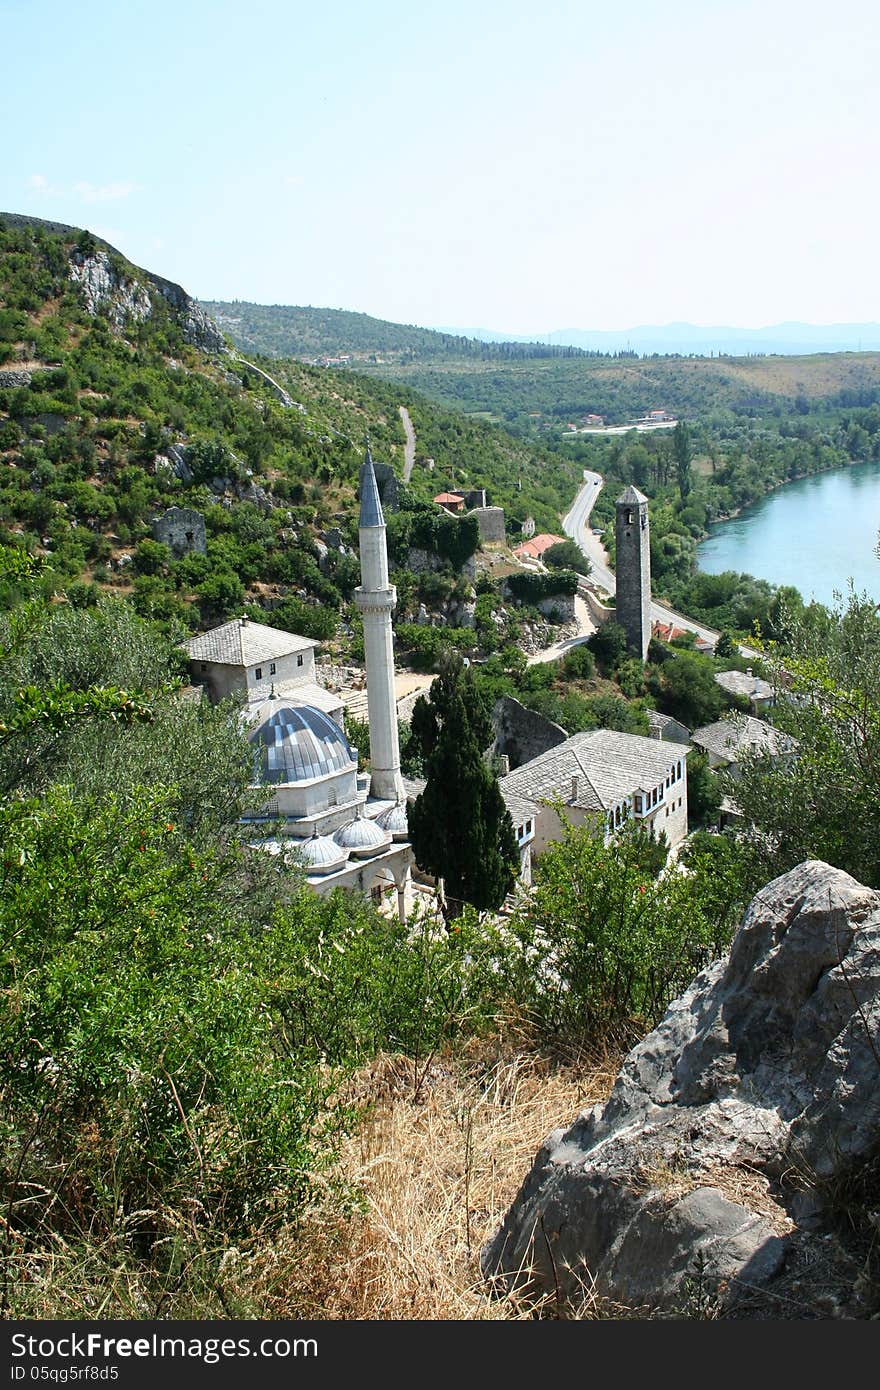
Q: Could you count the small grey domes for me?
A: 3